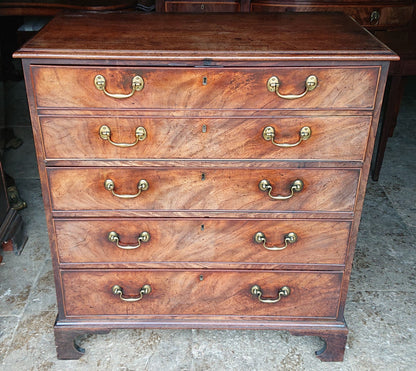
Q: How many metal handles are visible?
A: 10